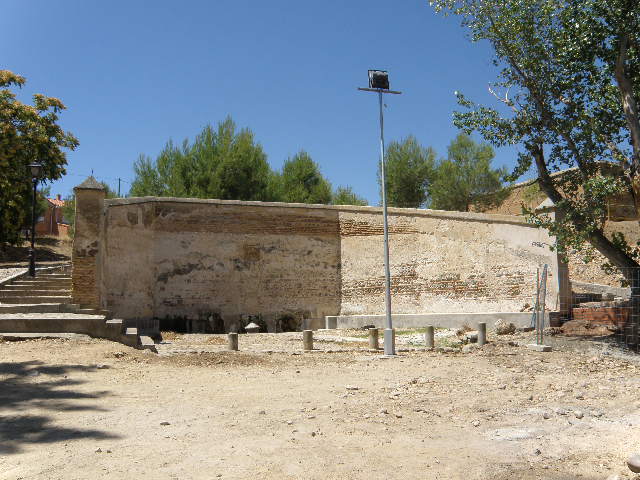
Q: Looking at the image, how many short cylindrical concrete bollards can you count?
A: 5